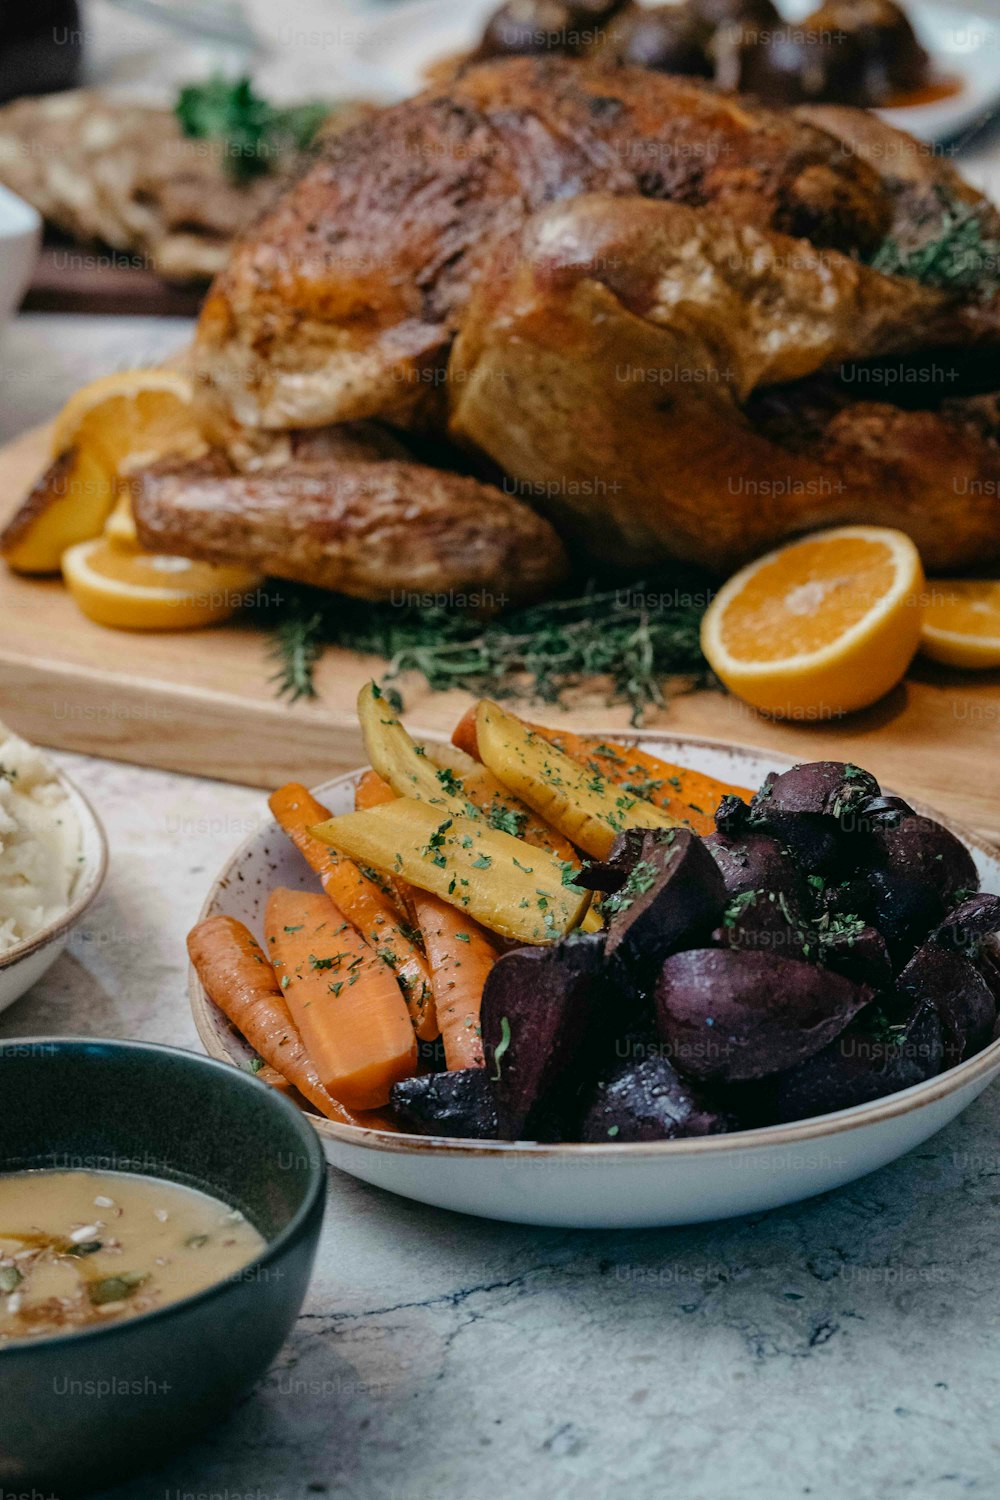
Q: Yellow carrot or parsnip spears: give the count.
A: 3